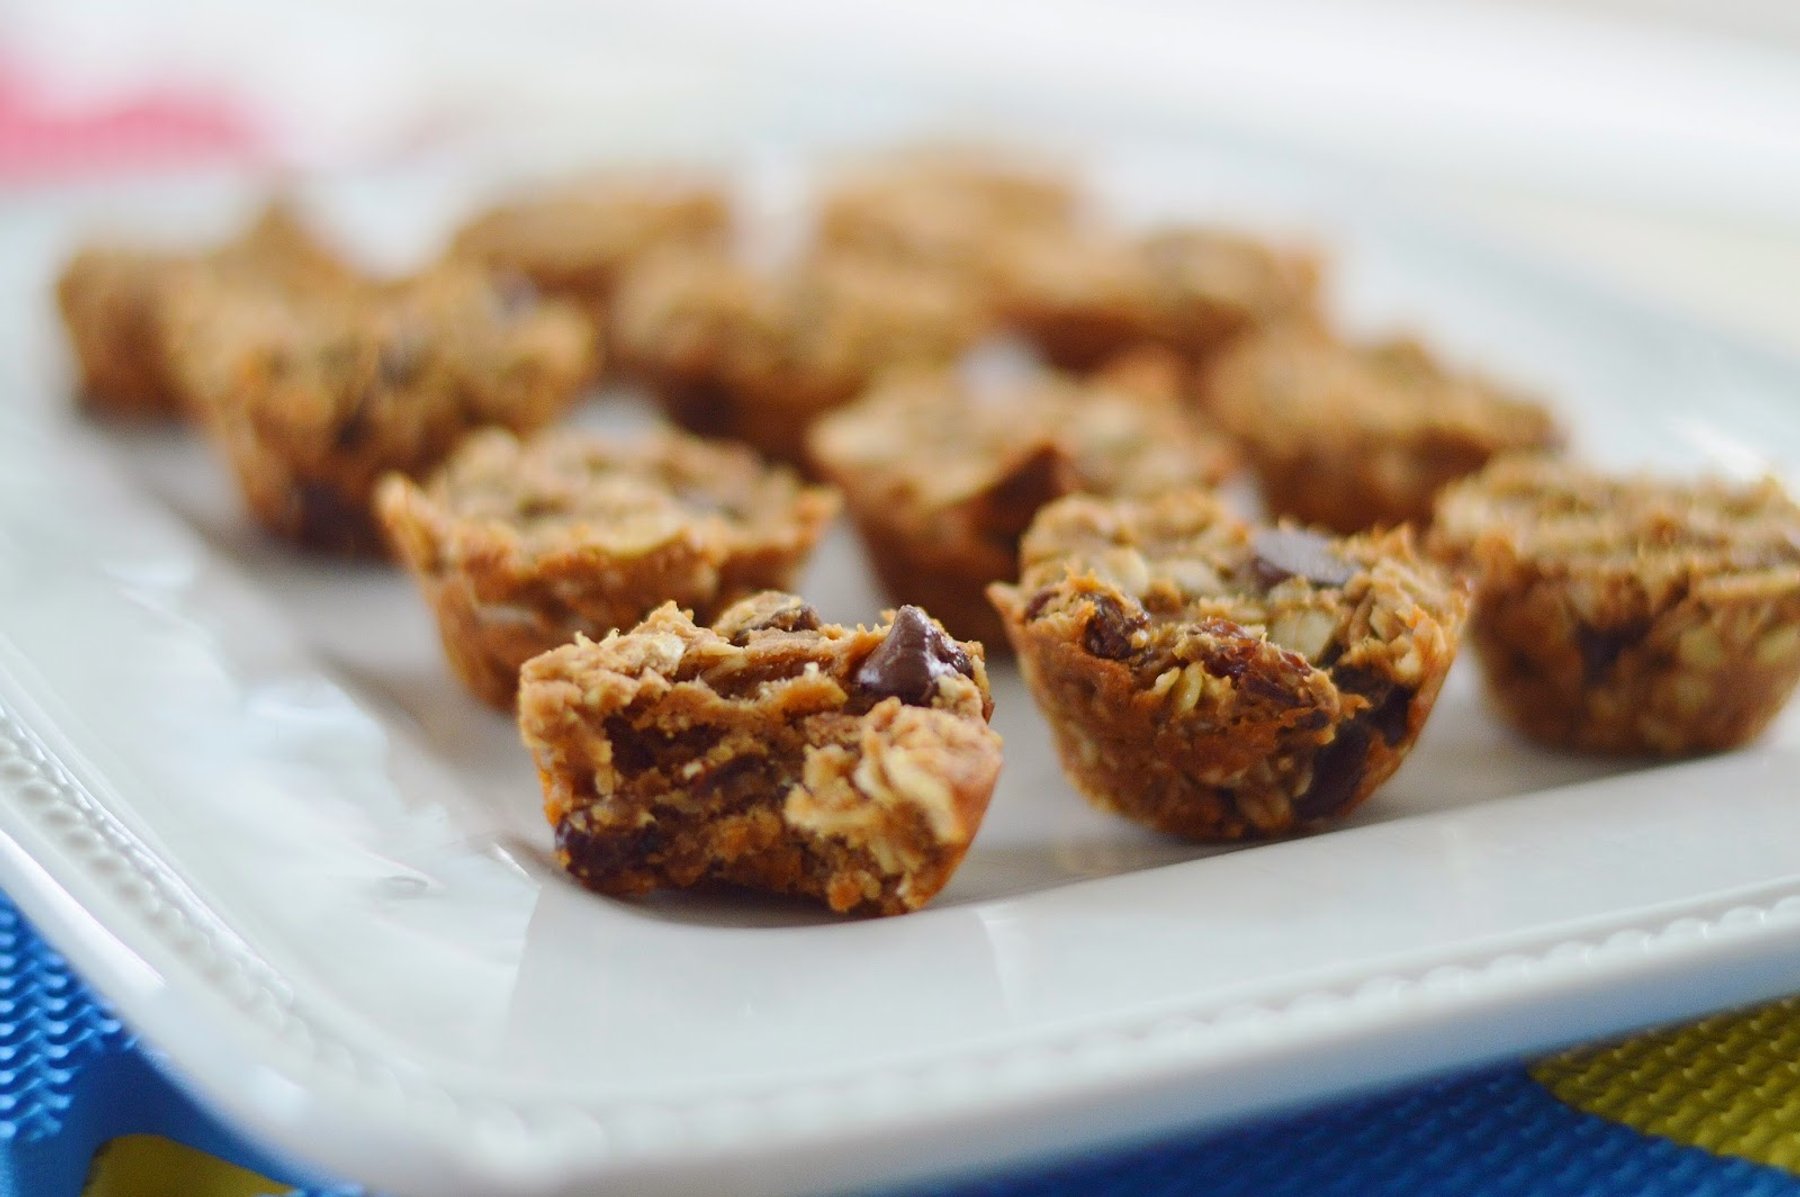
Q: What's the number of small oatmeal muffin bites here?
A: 12